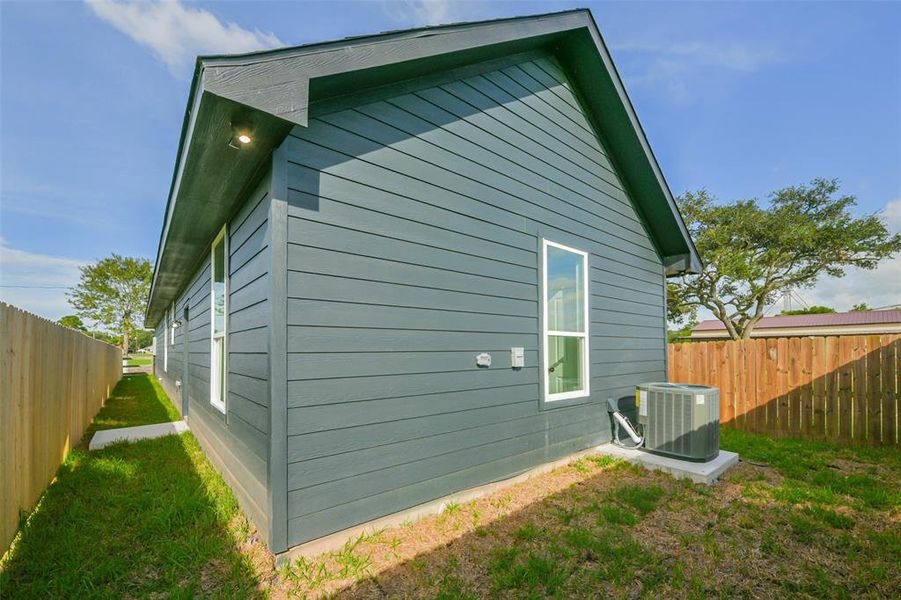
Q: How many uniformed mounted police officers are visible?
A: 0